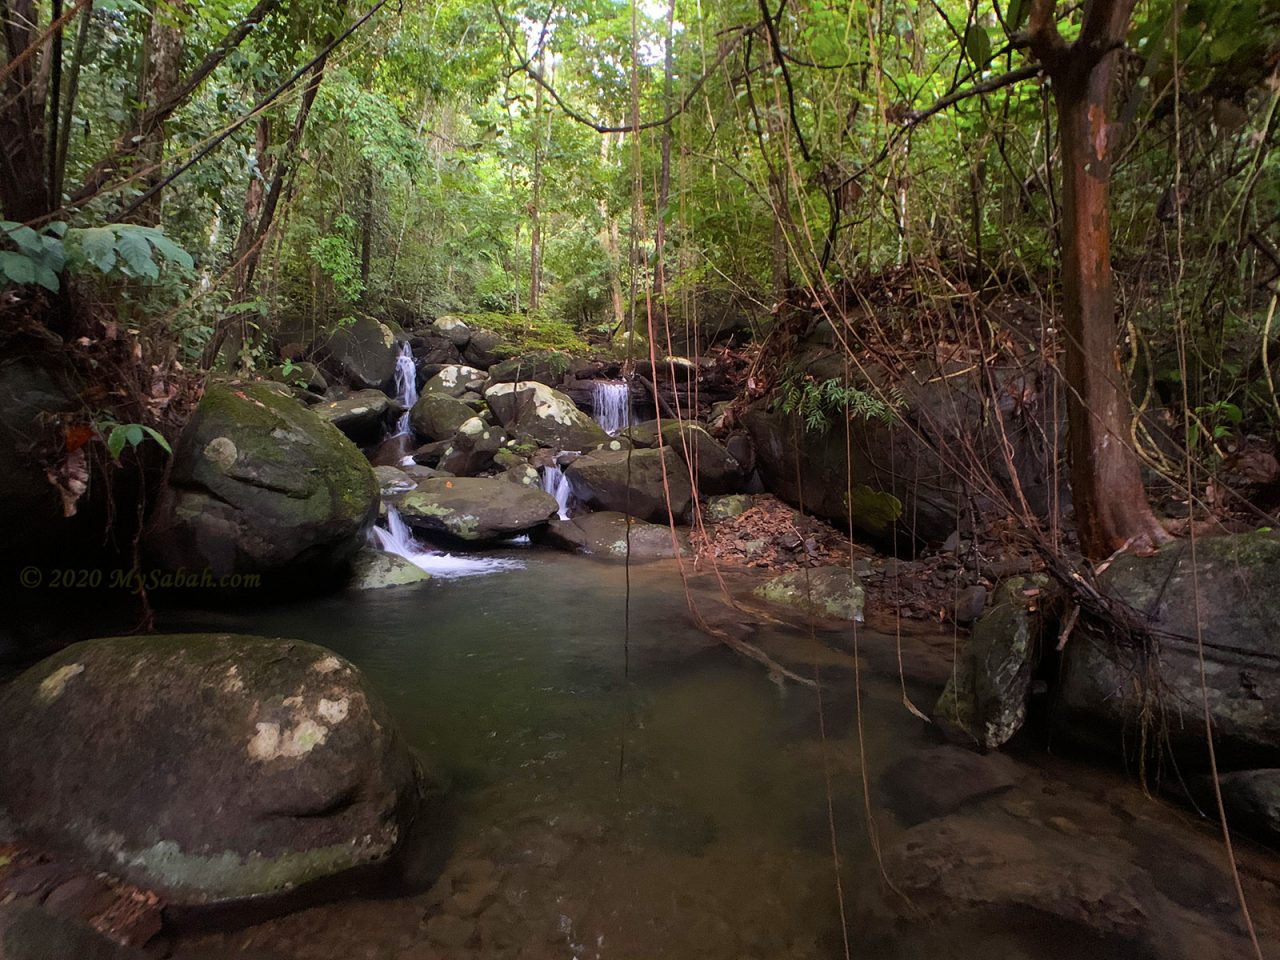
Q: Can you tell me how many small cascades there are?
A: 4